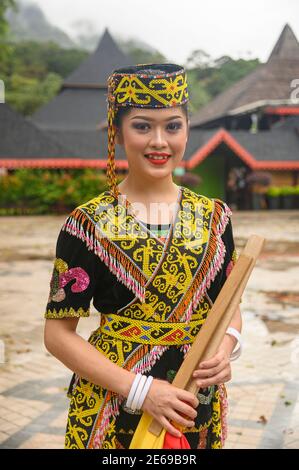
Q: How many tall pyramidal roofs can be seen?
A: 2